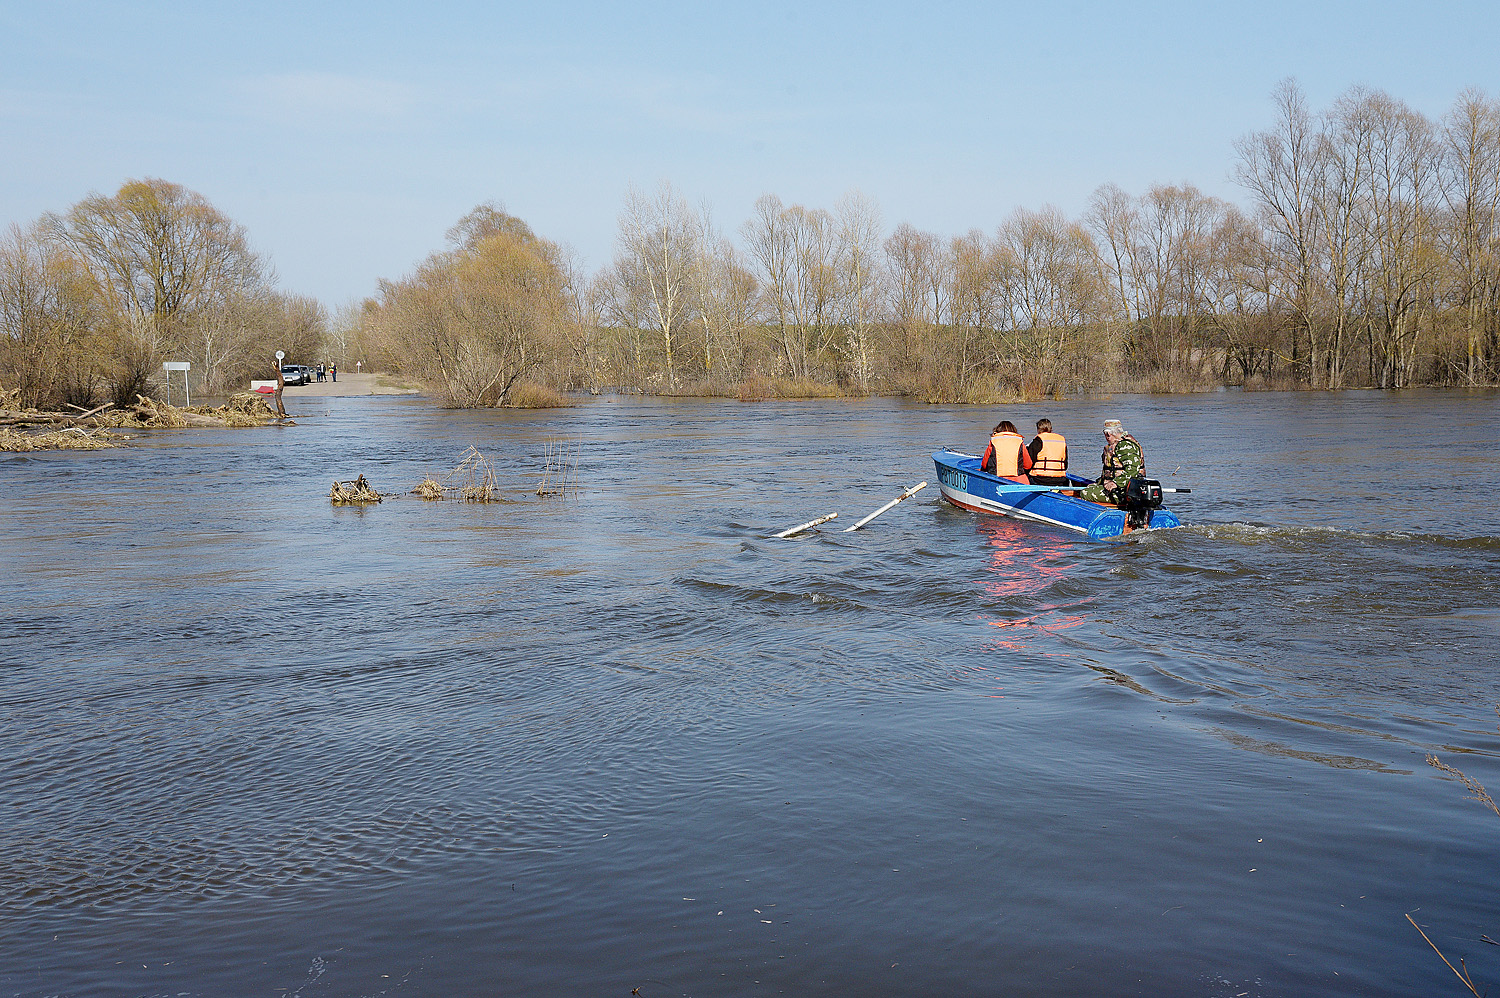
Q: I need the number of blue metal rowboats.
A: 1